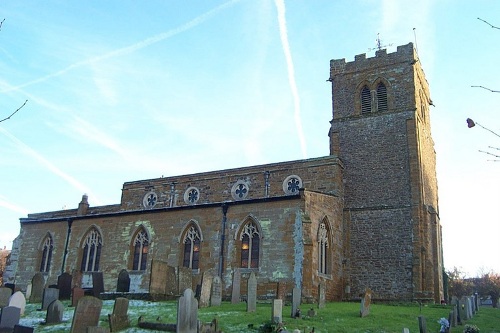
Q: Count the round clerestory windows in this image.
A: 4